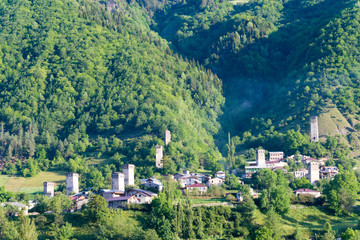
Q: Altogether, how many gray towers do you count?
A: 9